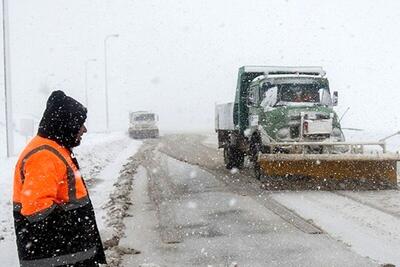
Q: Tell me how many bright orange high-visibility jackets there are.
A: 1